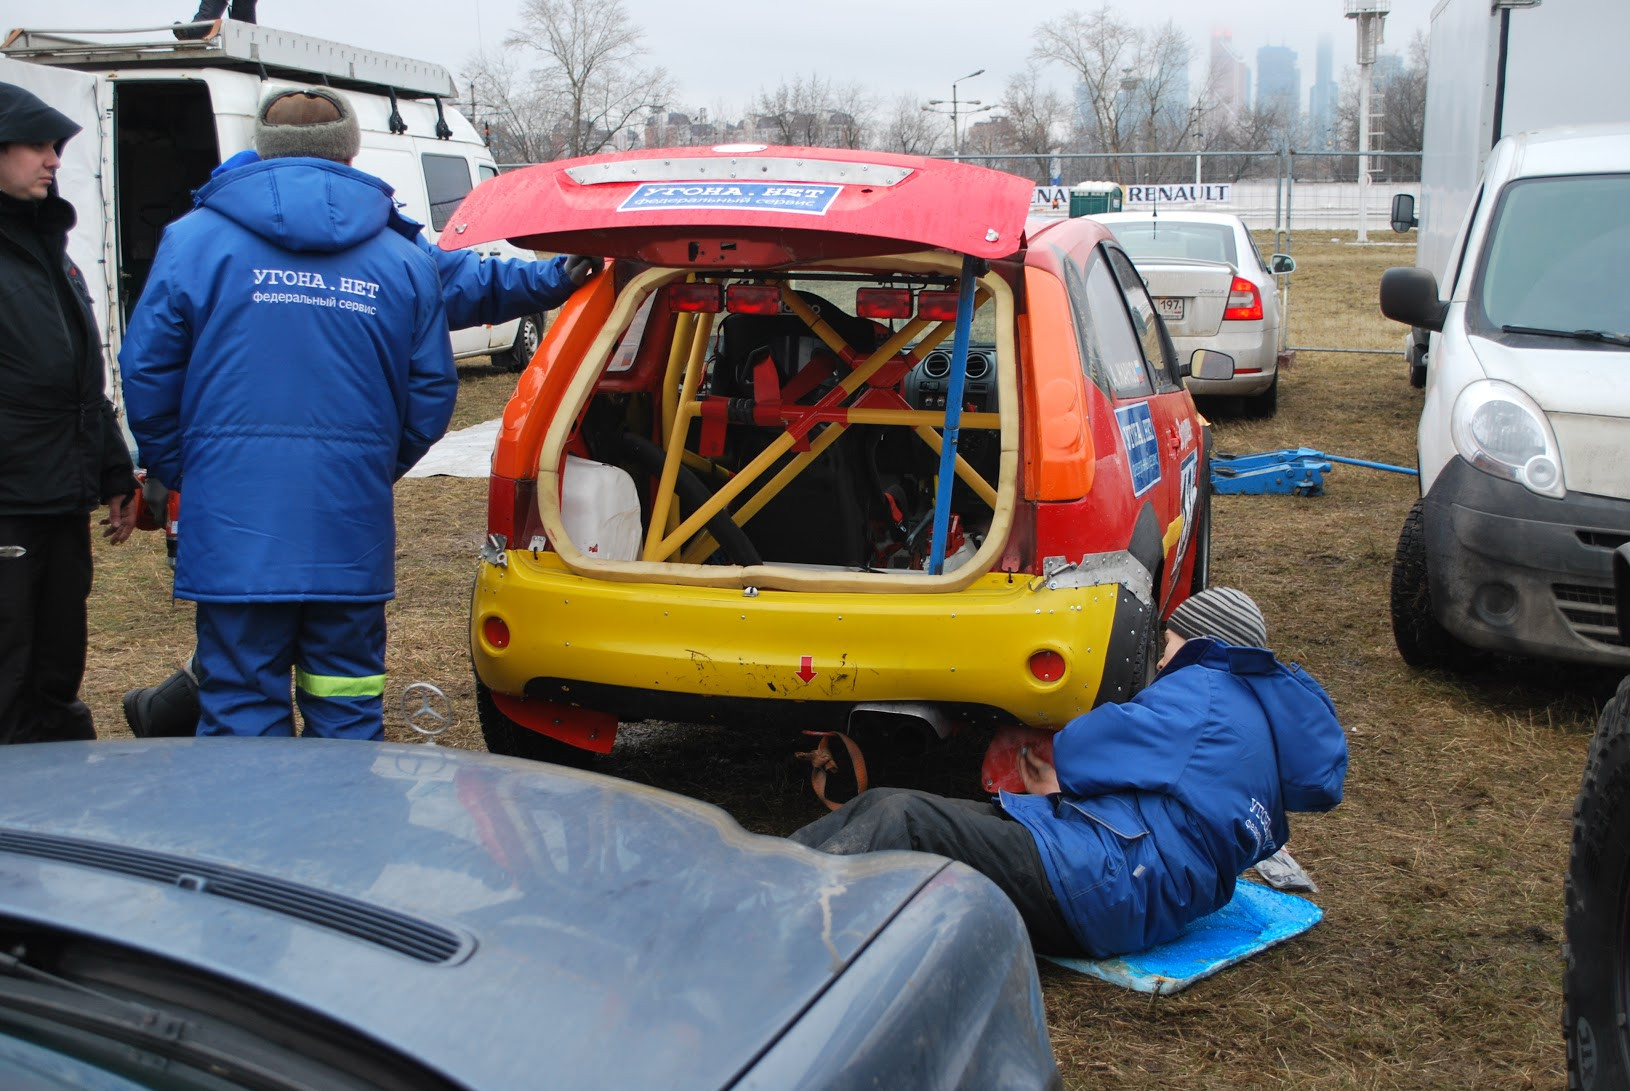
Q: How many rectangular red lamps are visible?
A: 4